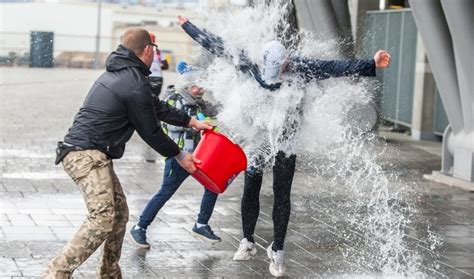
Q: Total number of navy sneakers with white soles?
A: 2